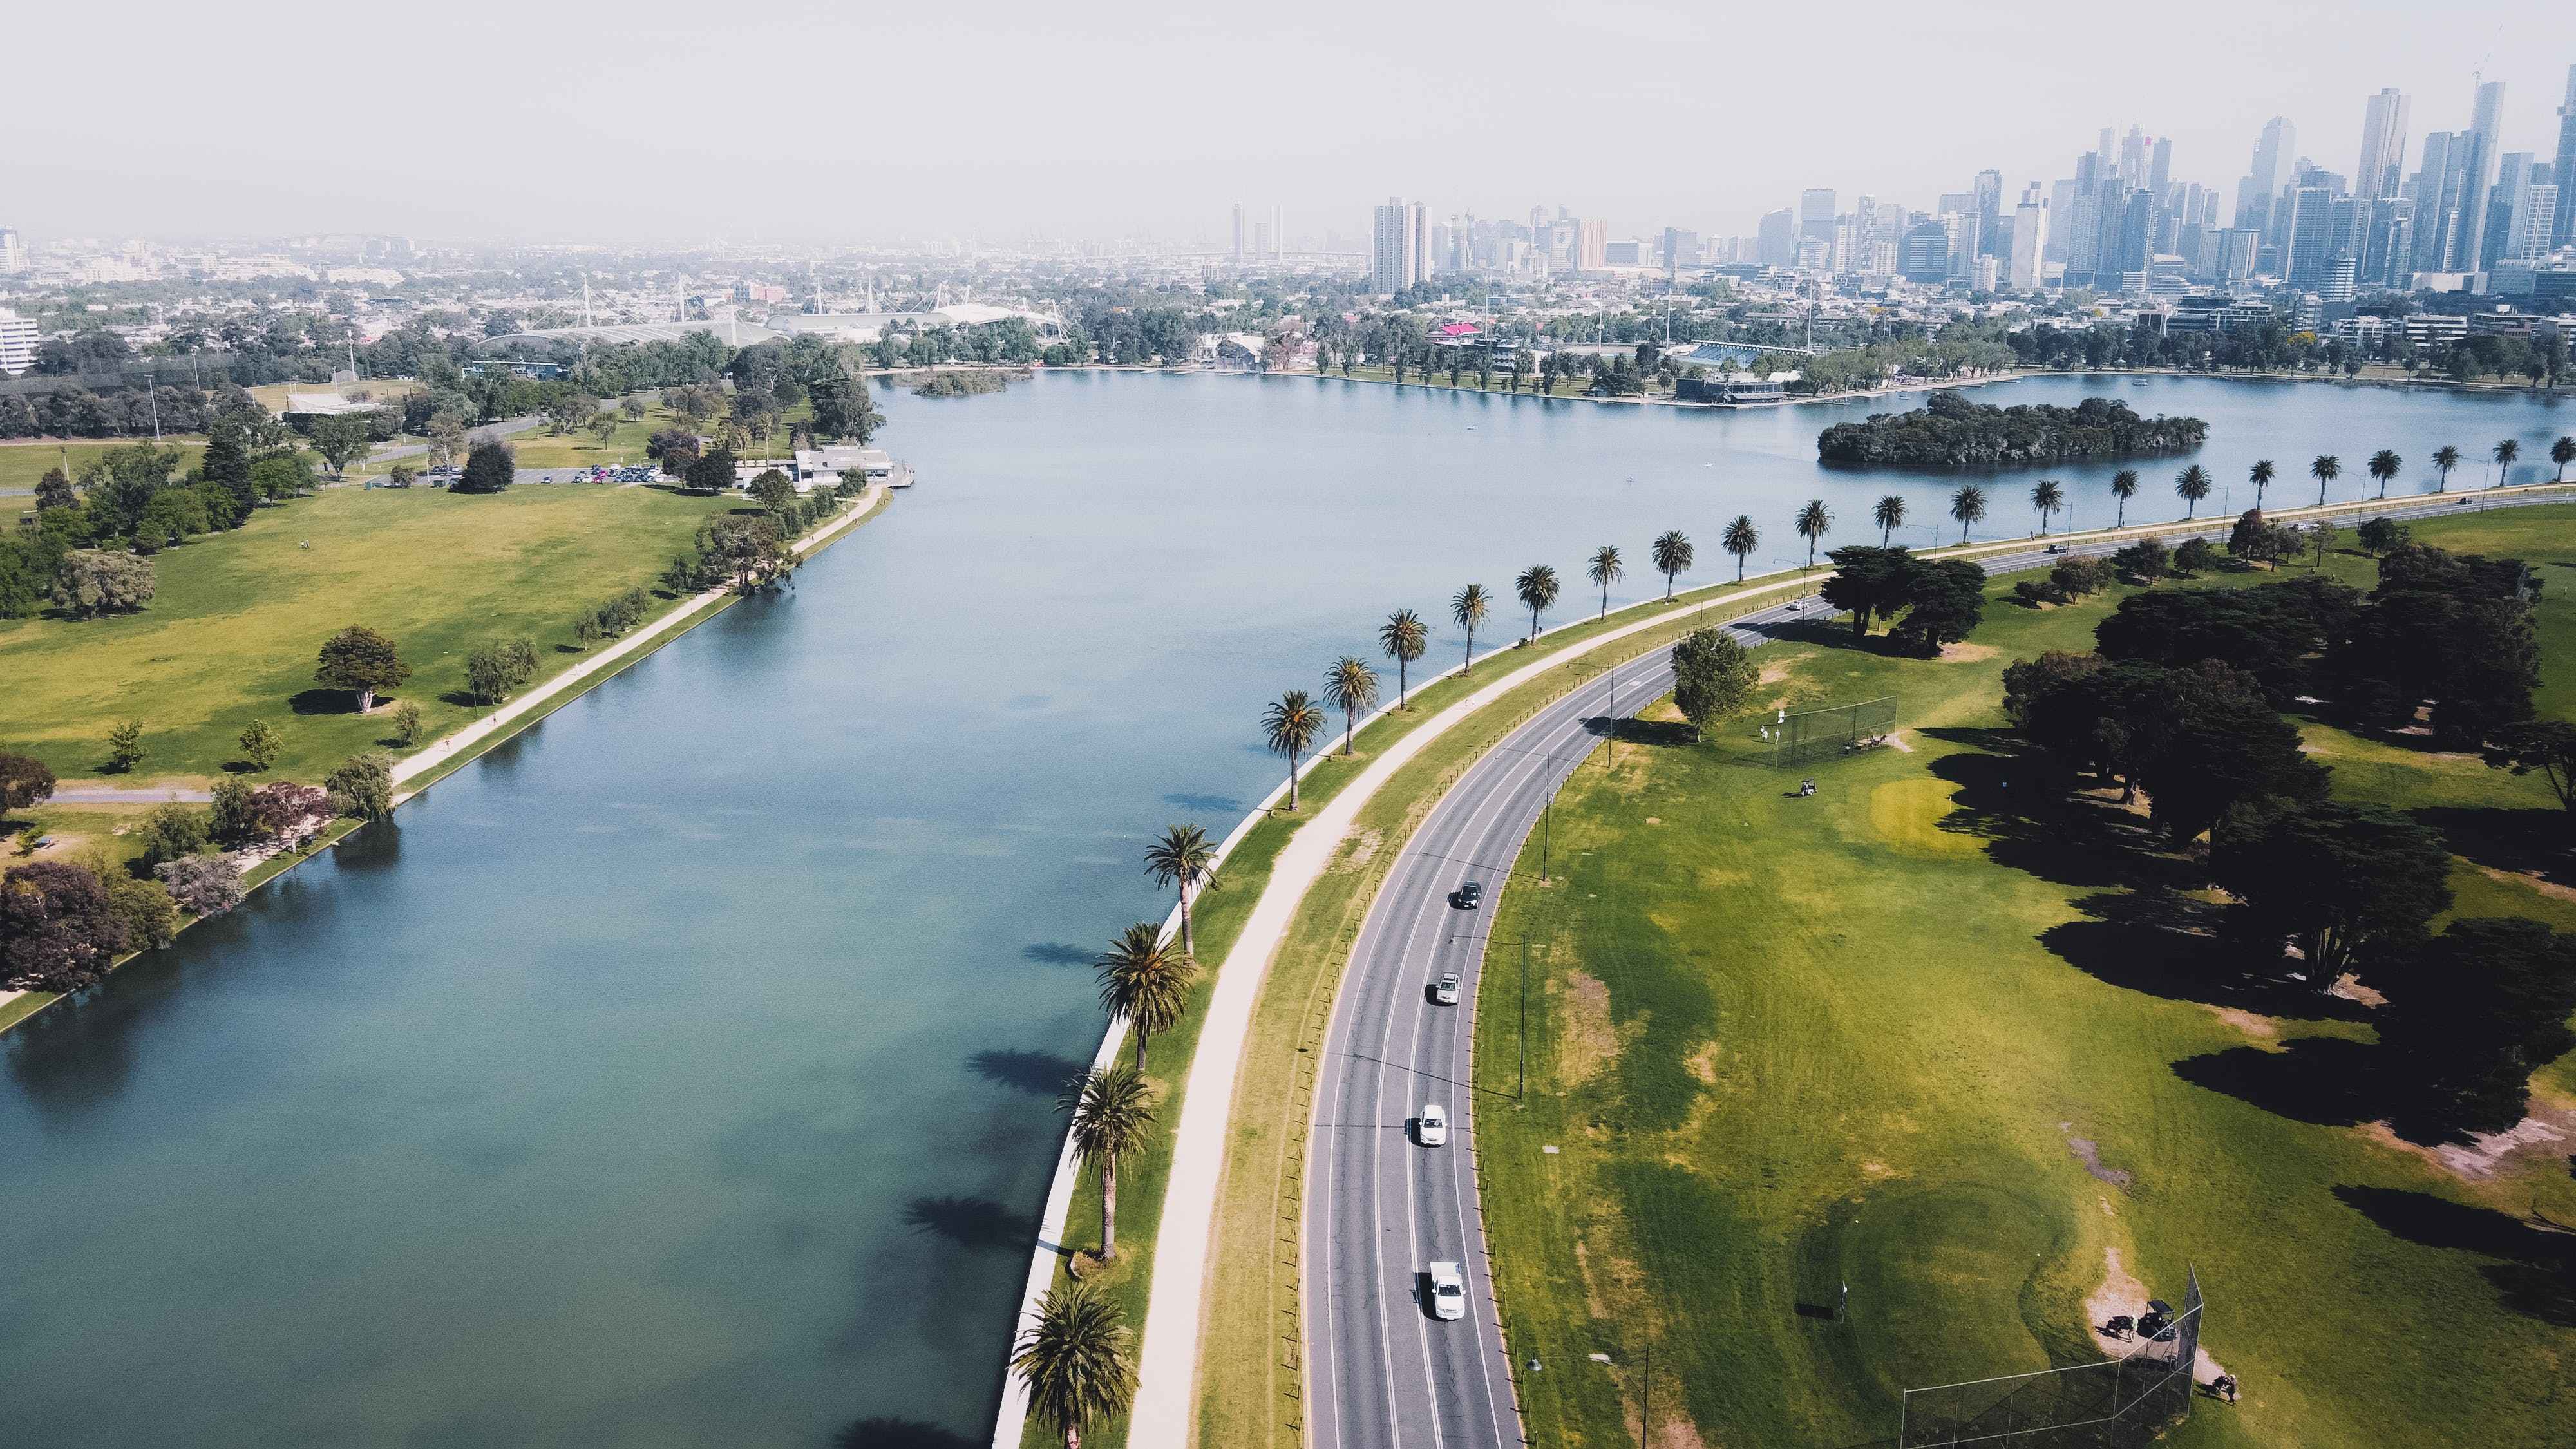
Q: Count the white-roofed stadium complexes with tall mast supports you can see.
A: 1